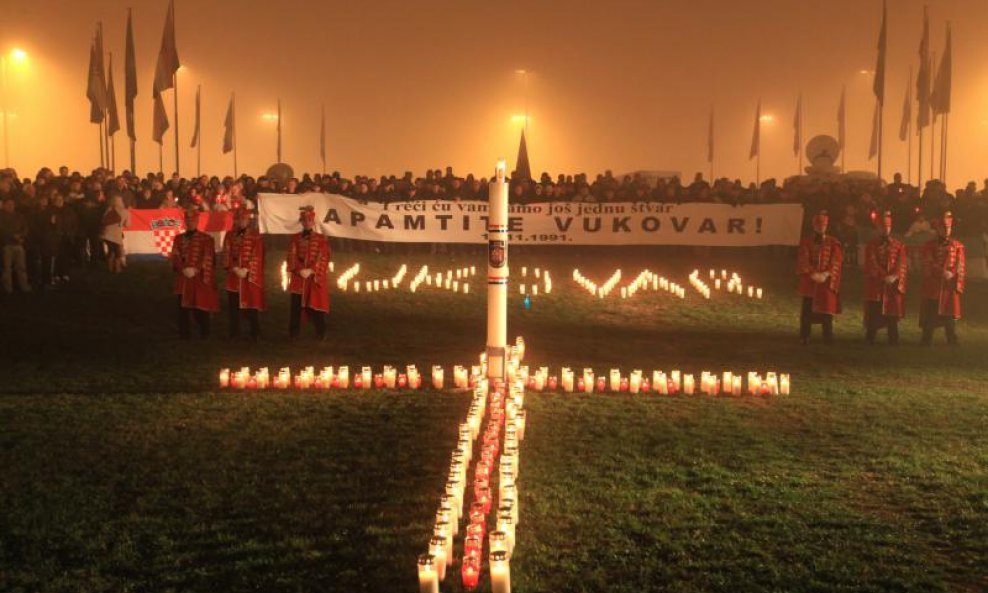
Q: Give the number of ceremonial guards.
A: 6